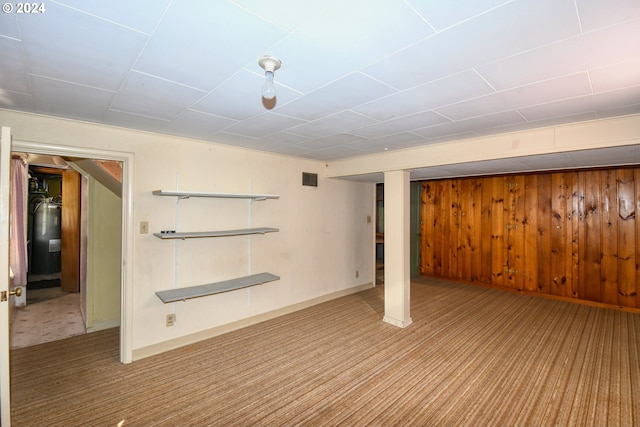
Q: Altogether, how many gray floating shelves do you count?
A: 3